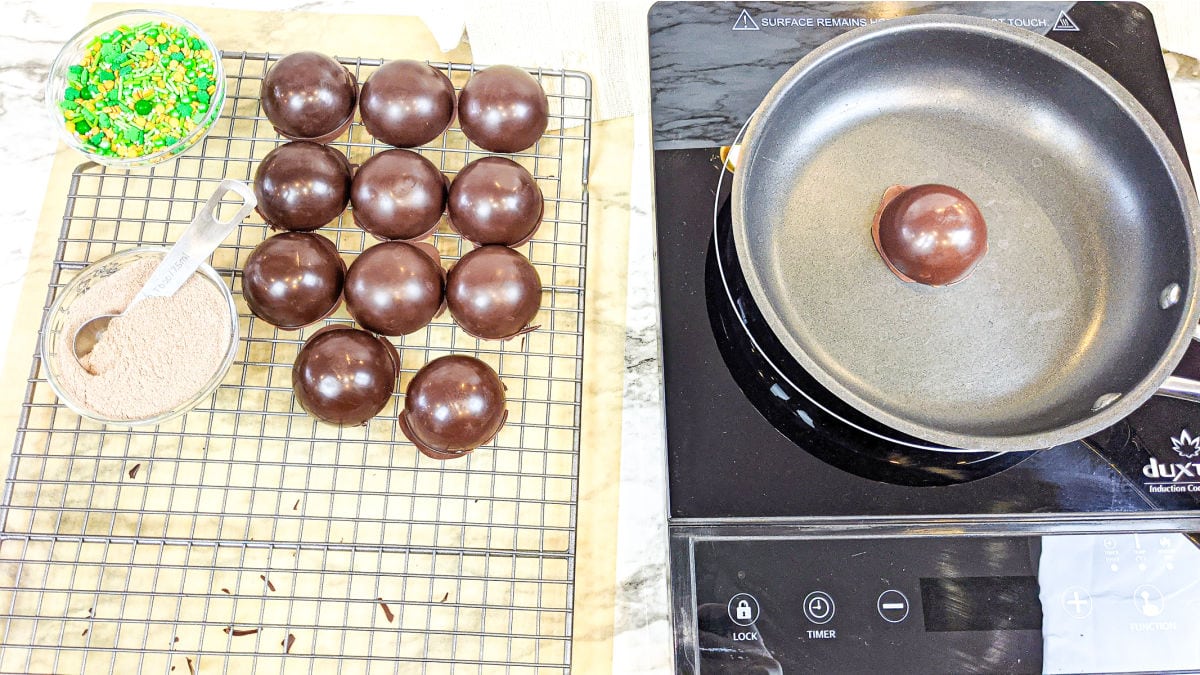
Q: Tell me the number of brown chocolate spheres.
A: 12